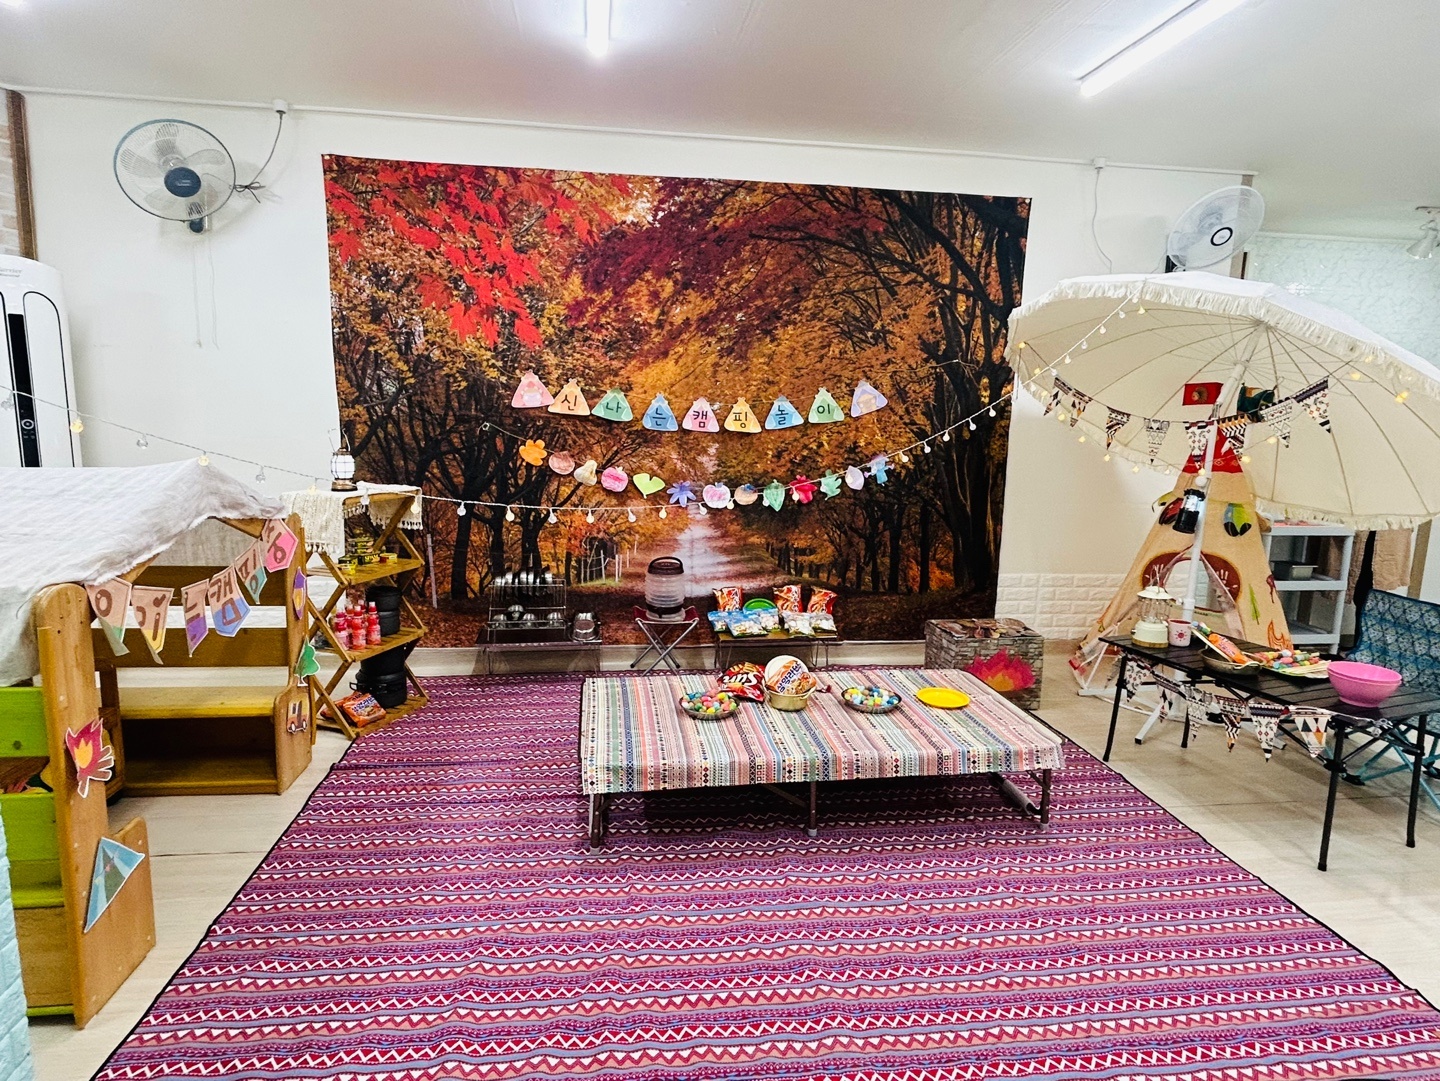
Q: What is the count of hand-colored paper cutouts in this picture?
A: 13